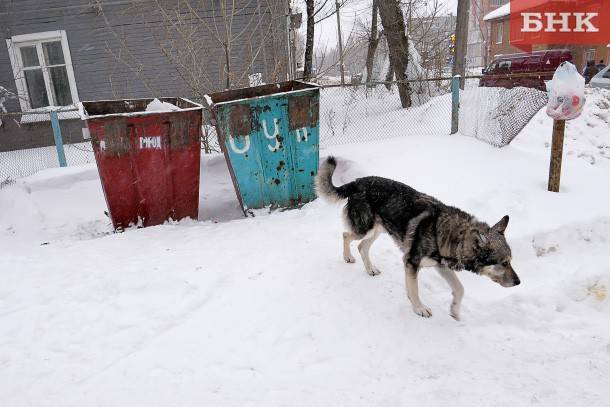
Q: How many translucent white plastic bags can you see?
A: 1